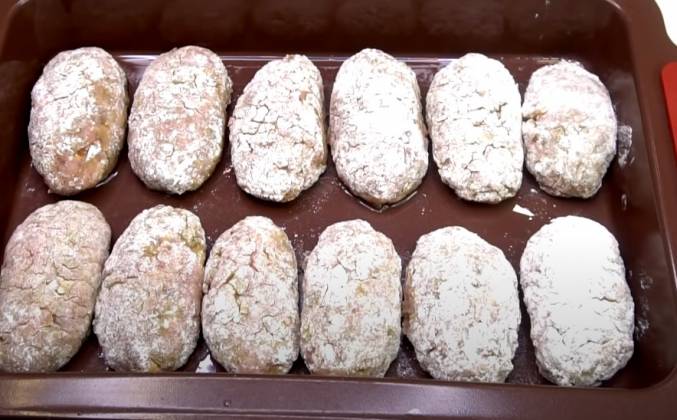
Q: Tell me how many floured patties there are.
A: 12